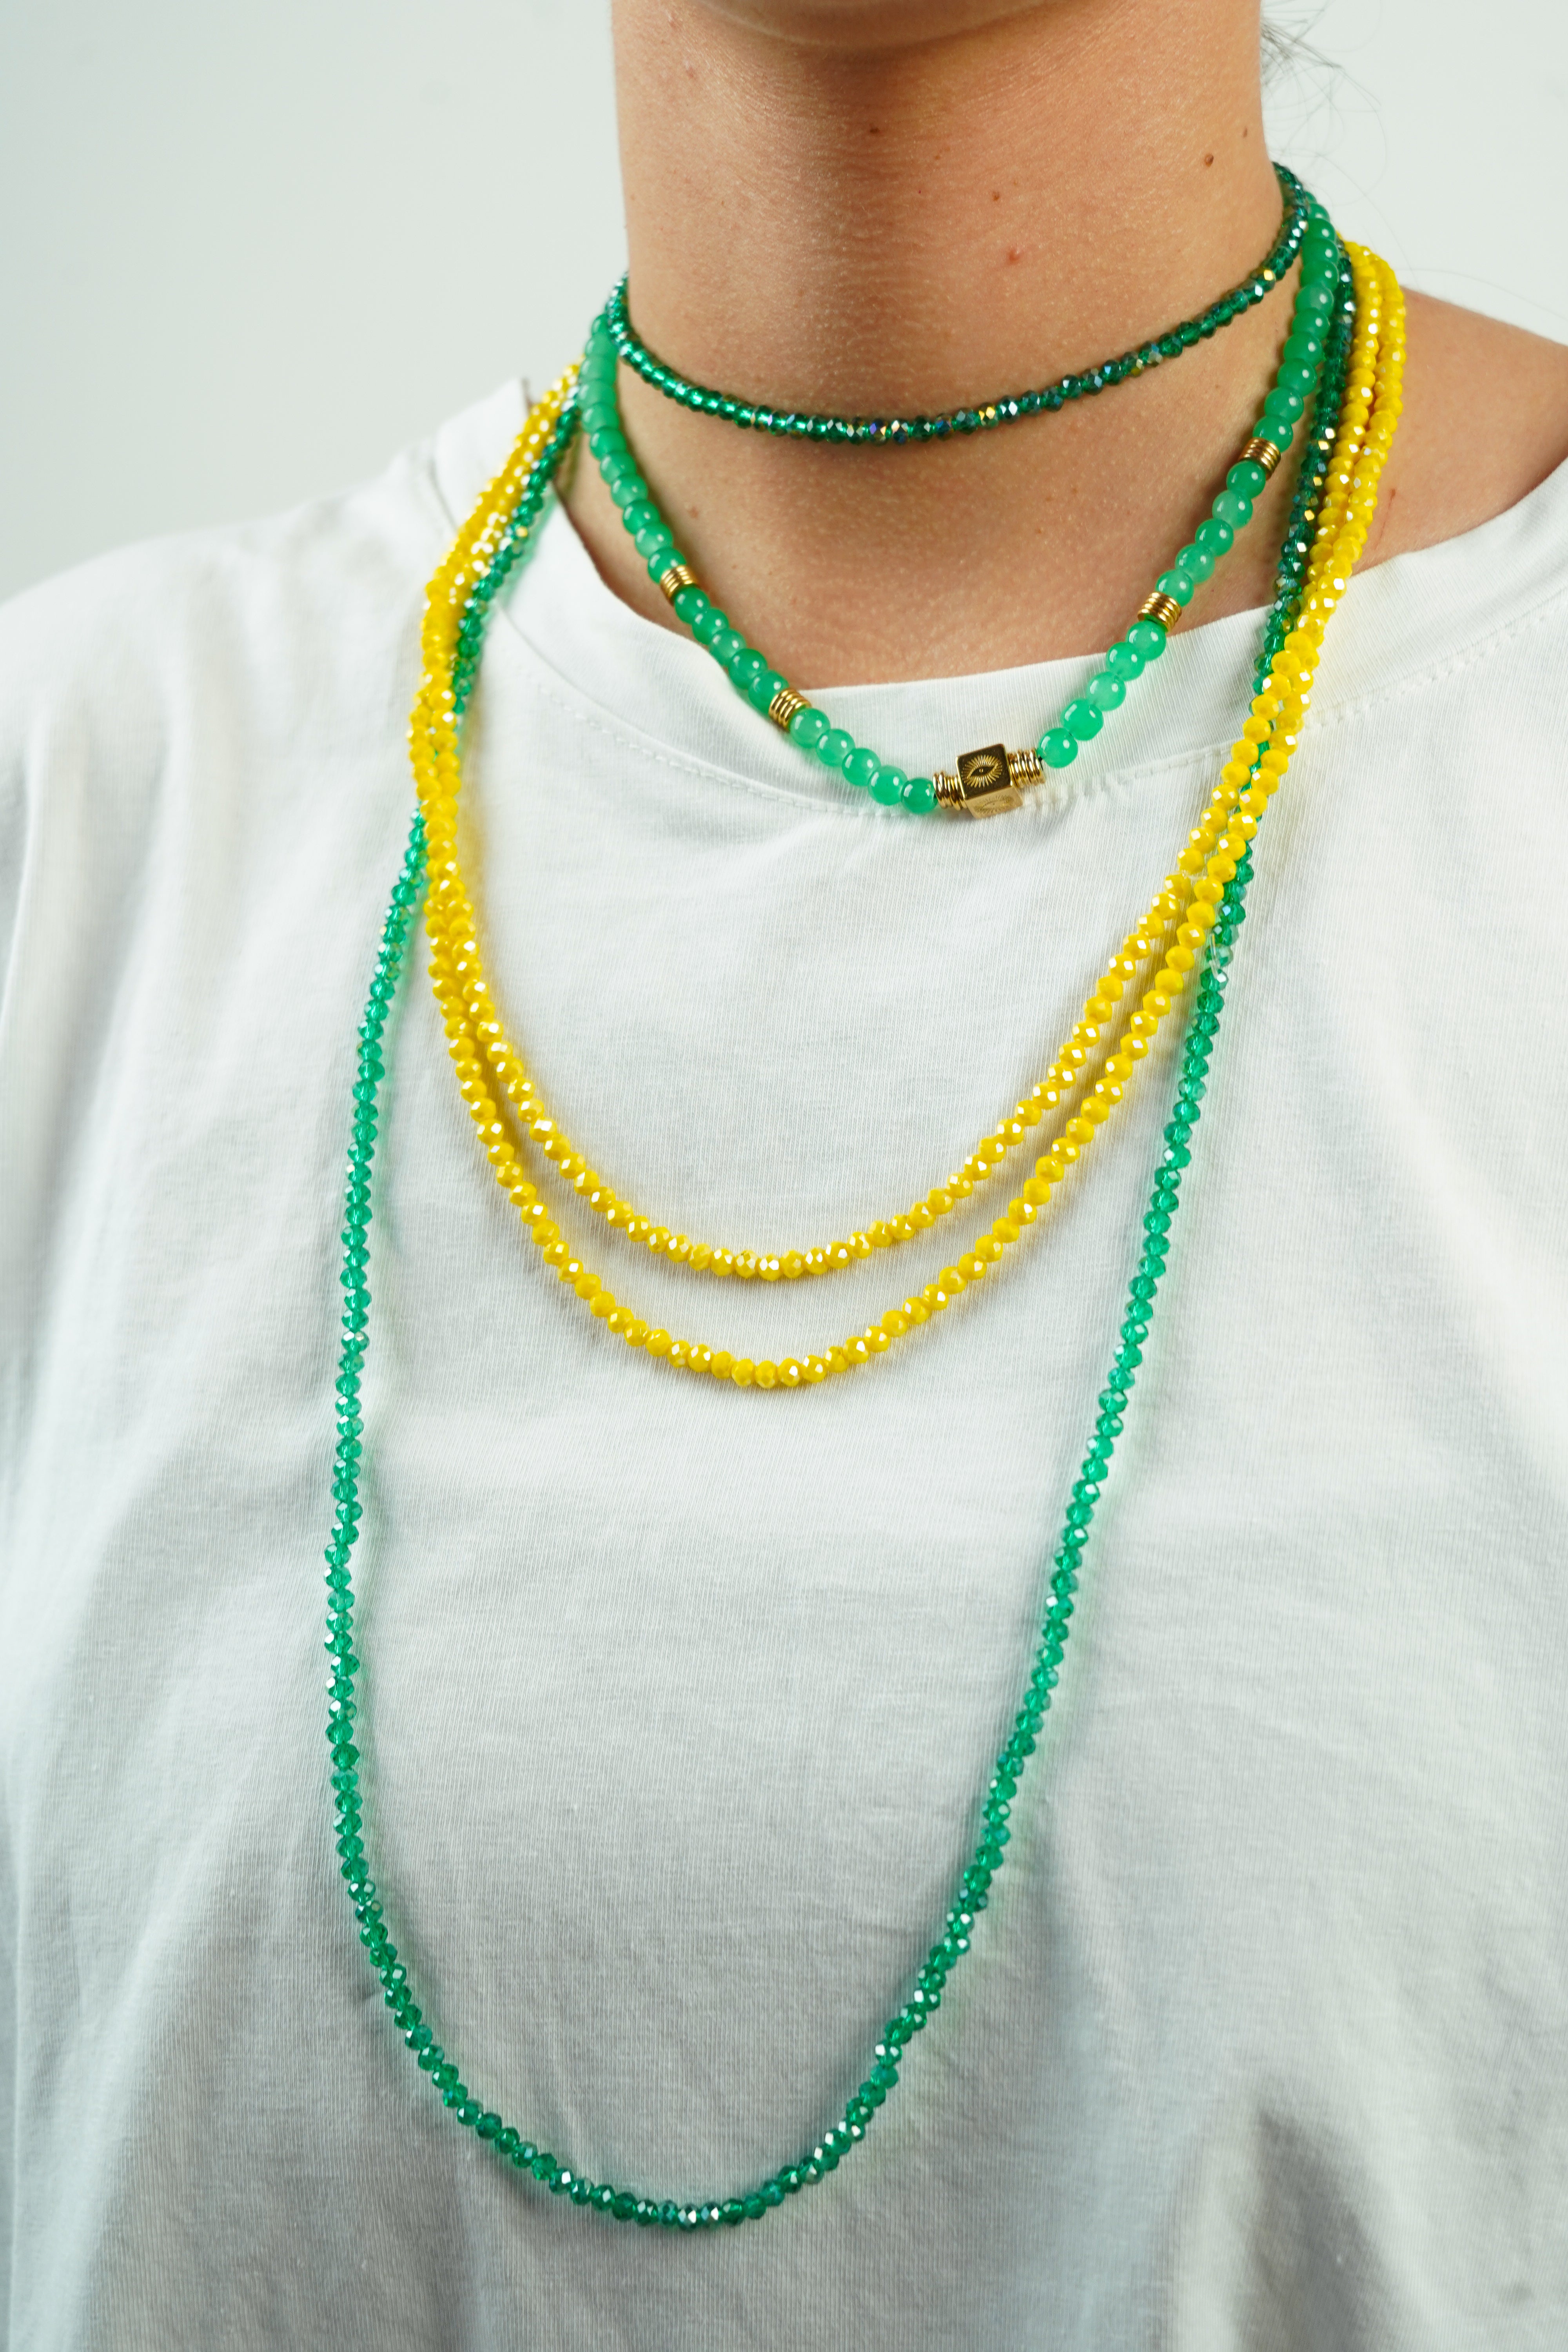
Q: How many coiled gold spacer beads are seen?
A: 6